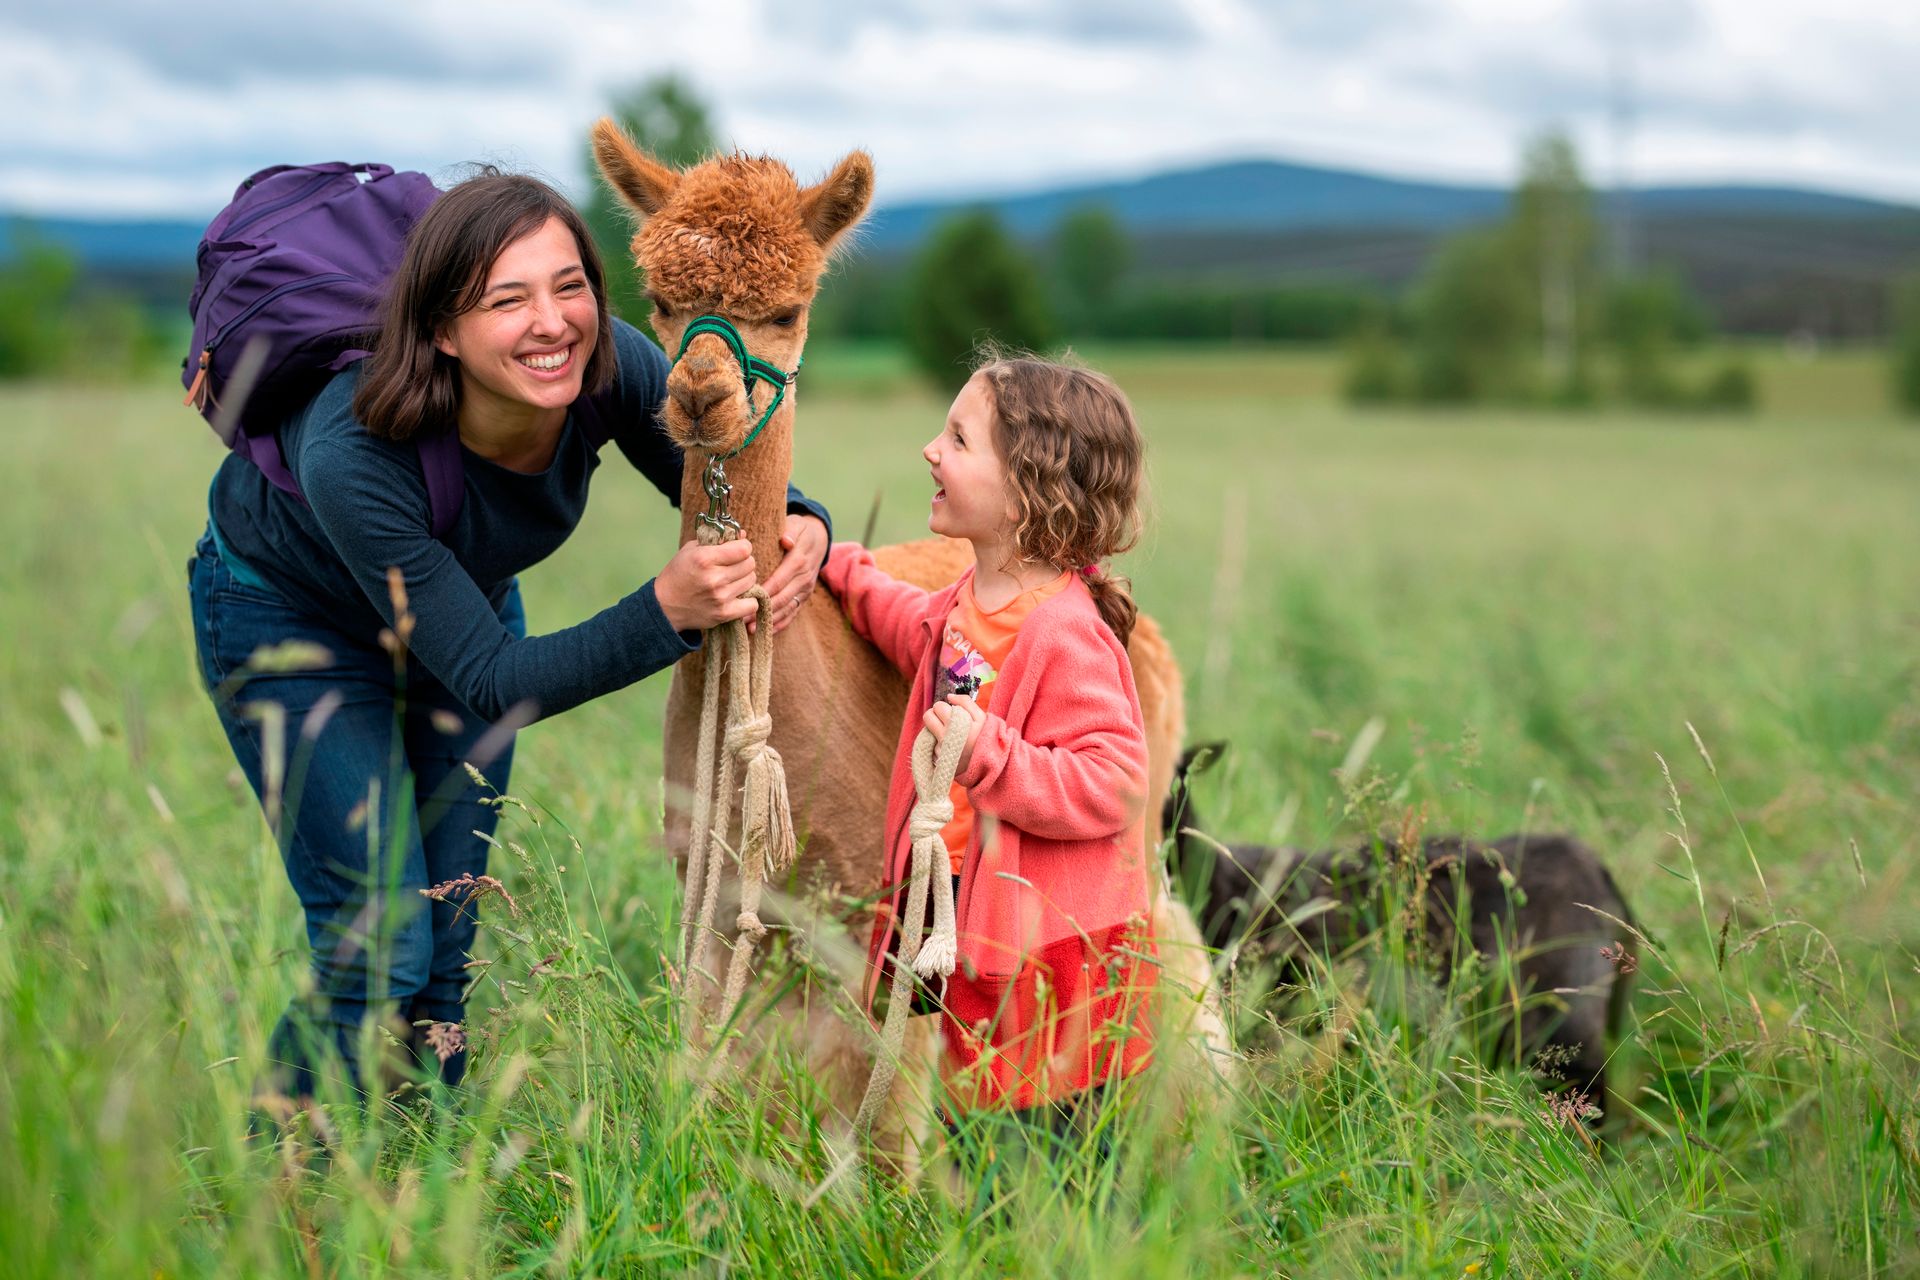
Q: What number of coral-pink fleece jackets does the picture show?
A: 1